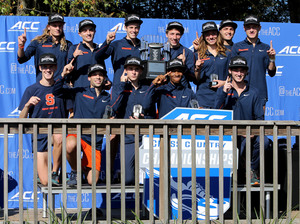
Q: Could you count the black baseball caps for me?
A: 12